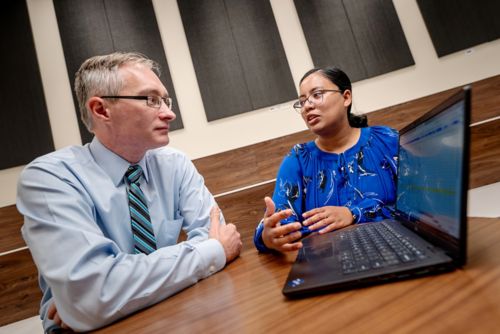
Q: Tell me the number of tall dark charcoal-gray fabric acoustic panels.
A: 5